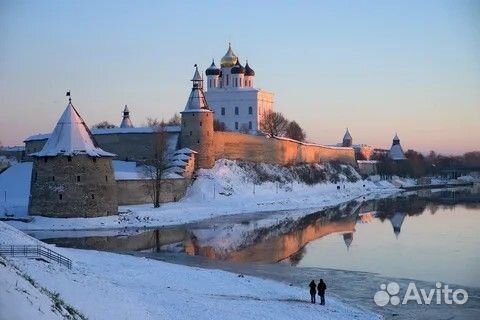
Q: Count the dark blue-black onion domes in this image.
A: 3